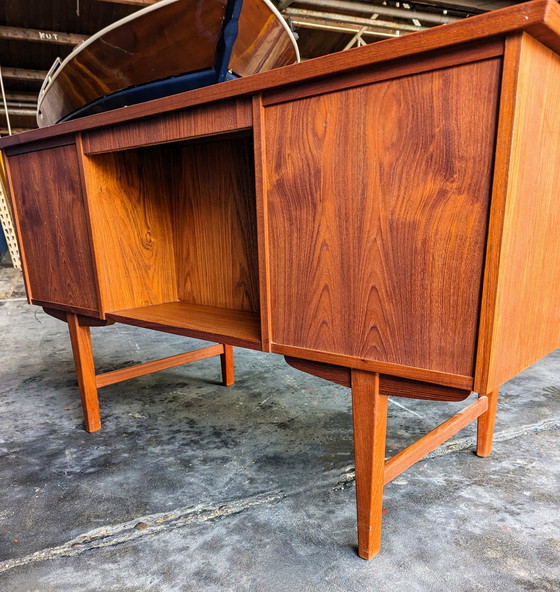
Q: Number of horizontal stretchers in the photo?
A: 2